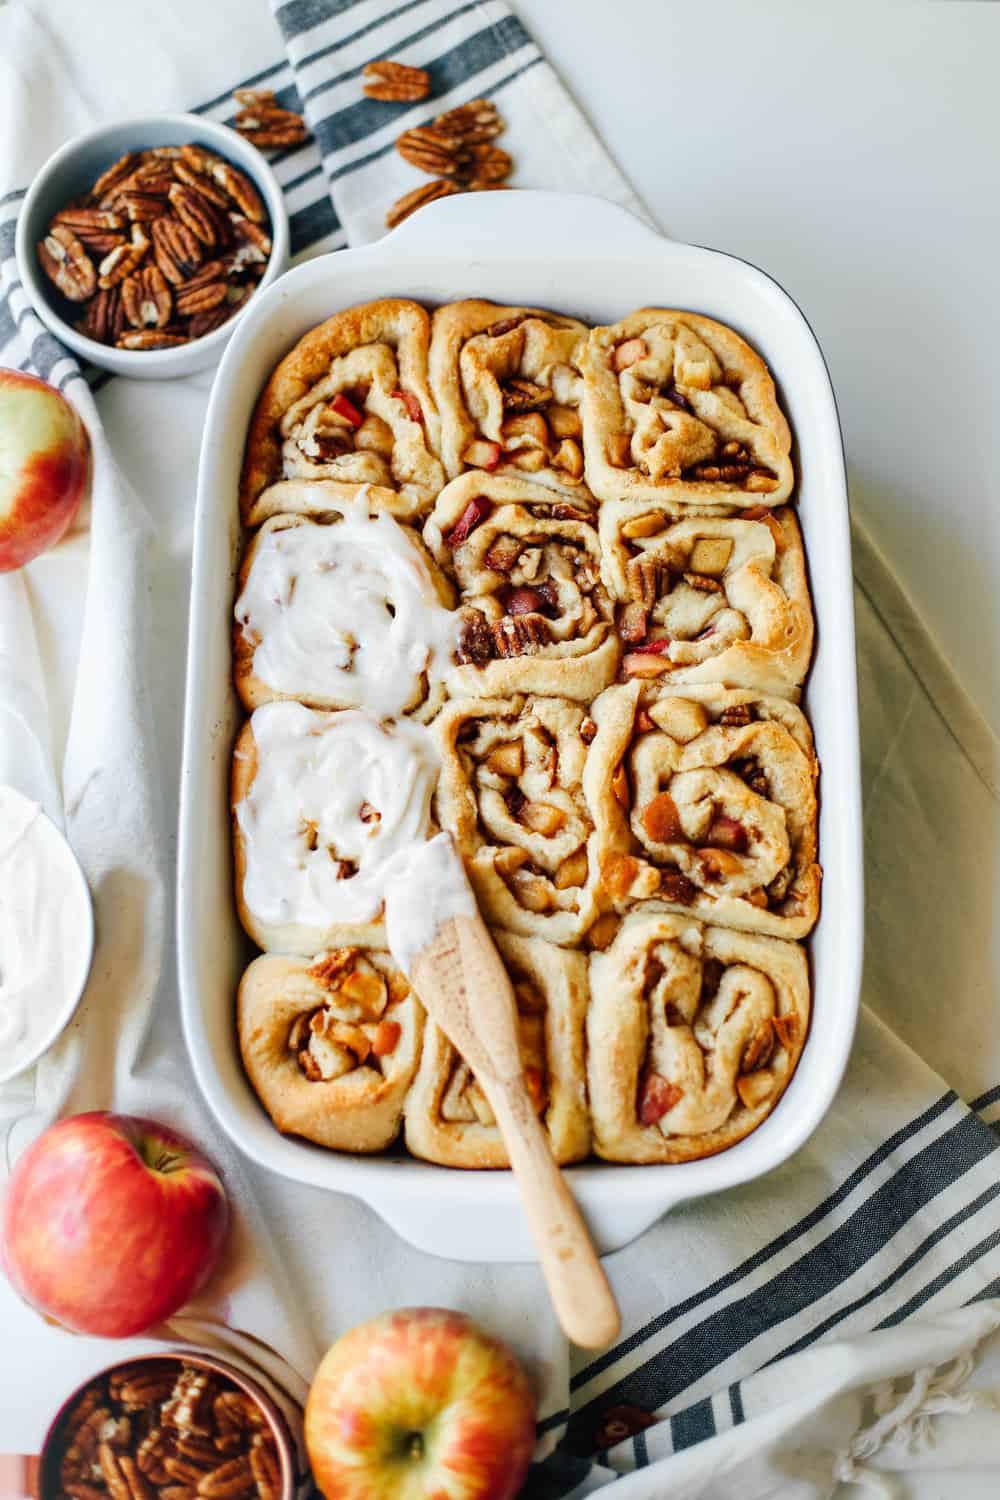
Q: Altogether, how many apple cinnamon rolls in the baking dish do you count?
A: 12